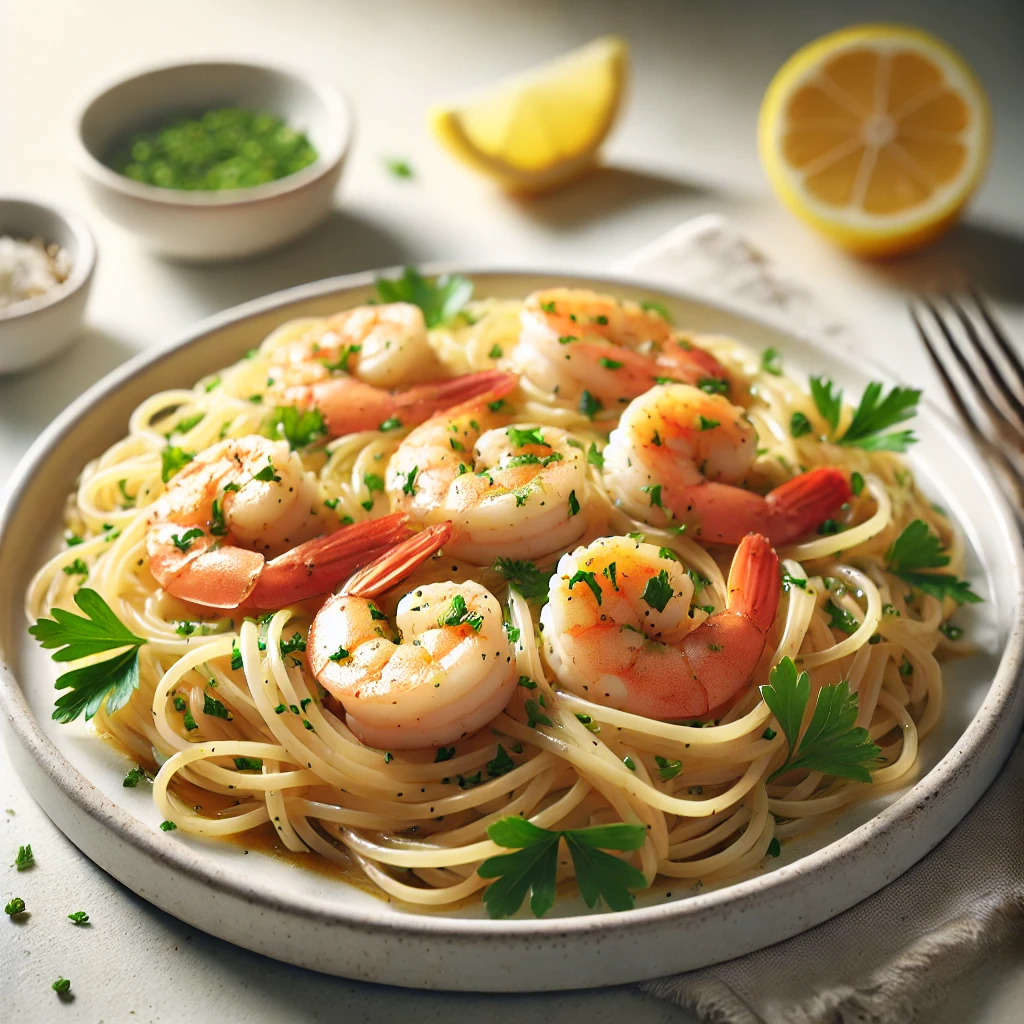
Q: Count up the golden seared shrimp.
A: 7